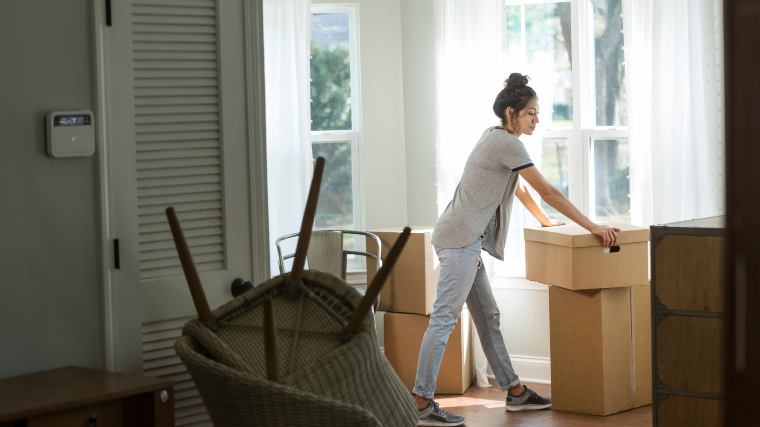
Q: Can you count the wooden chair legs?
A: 4